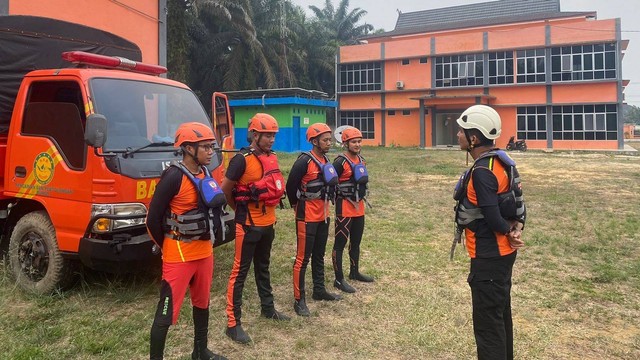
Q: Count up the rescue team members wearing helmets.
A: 5